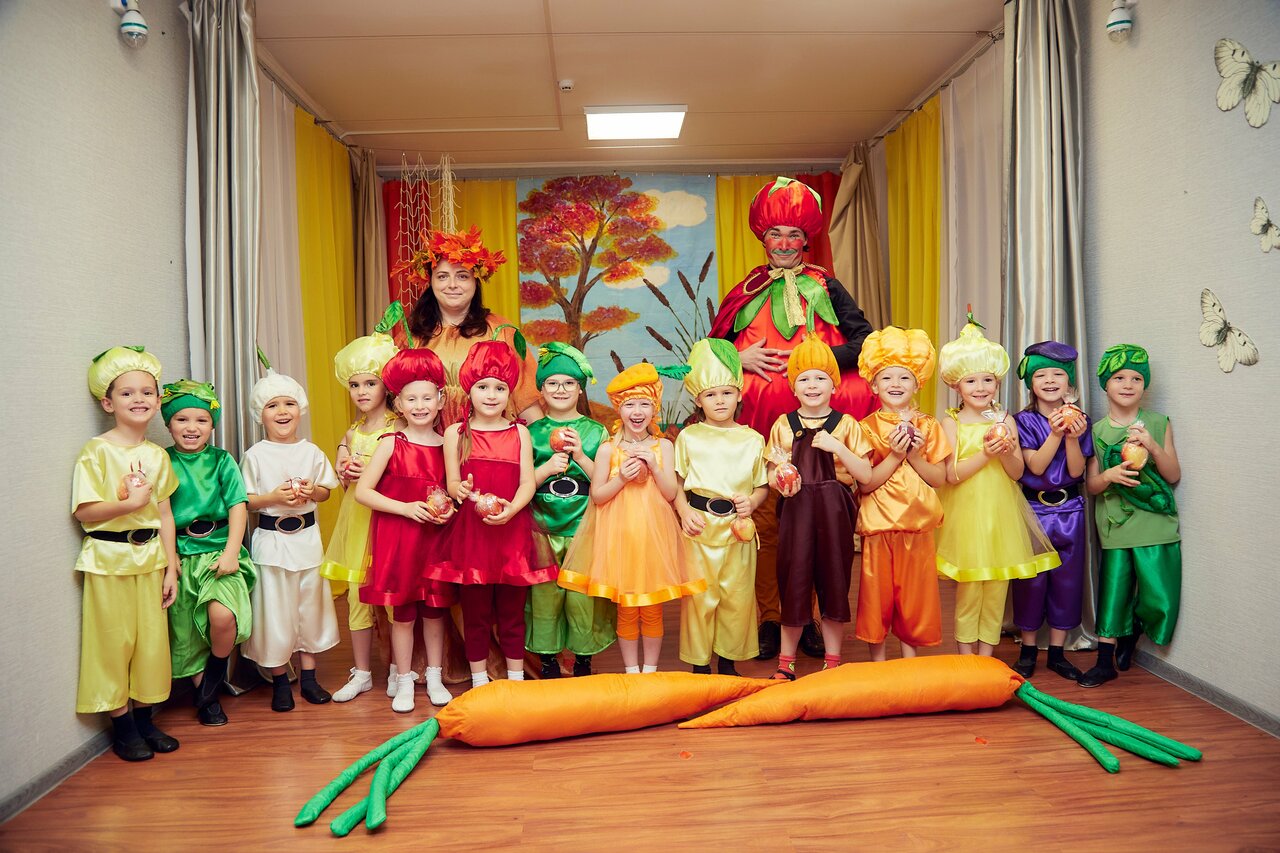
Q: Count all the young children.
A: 14